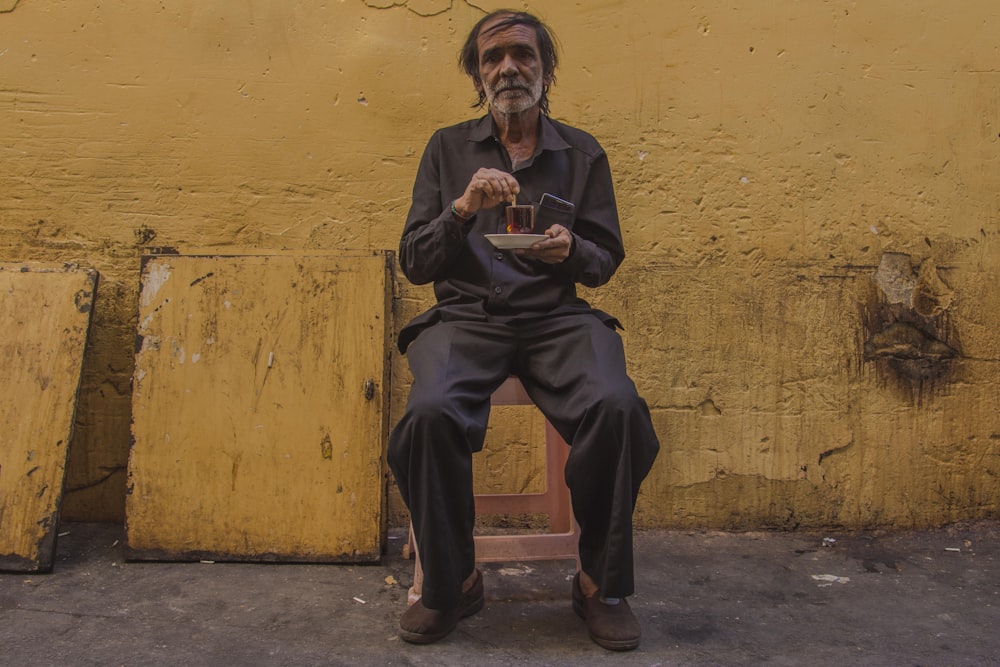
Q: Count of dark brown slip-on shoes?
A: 2